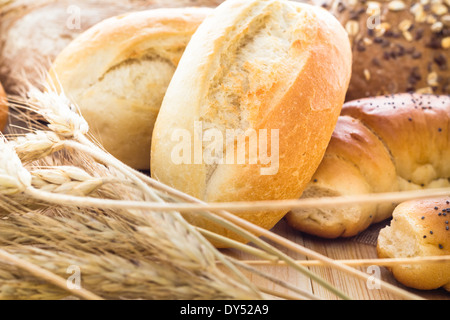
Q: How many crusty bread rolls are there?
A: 2